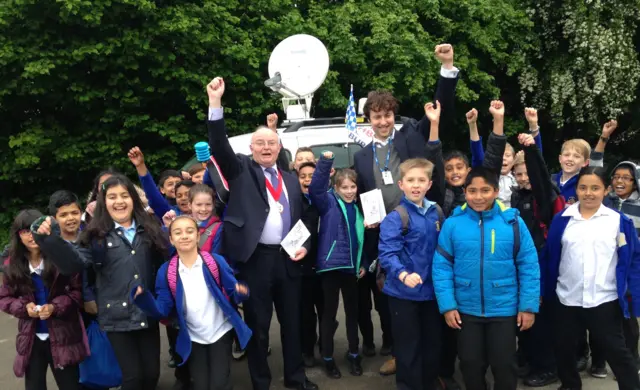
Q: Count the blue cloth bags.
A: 1